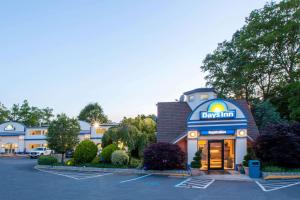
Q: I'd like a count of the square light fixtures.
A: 2